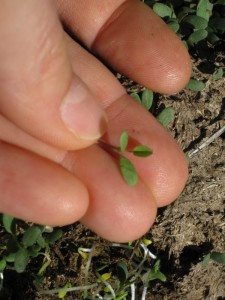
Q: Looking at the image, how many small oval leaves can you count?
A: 3